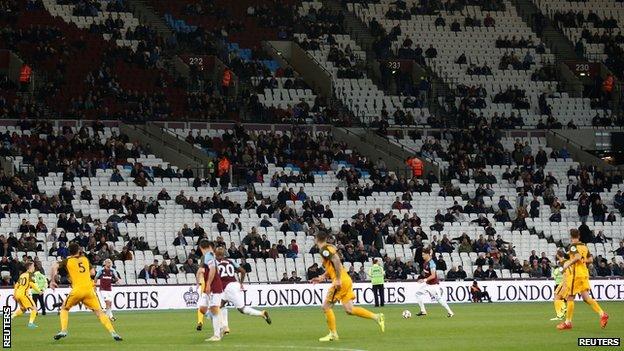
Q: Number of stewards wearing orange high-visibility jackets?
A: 5